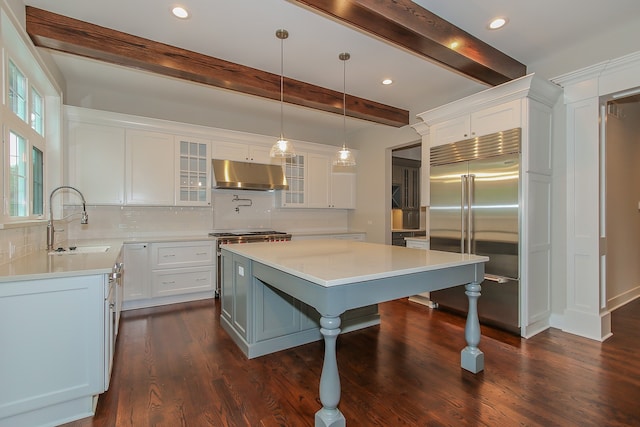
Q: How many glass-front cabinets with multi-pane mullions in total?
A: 2